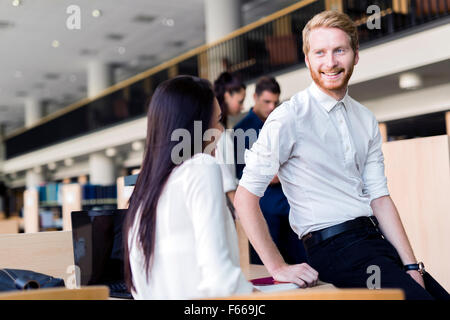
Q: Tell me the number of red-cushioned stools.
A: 0